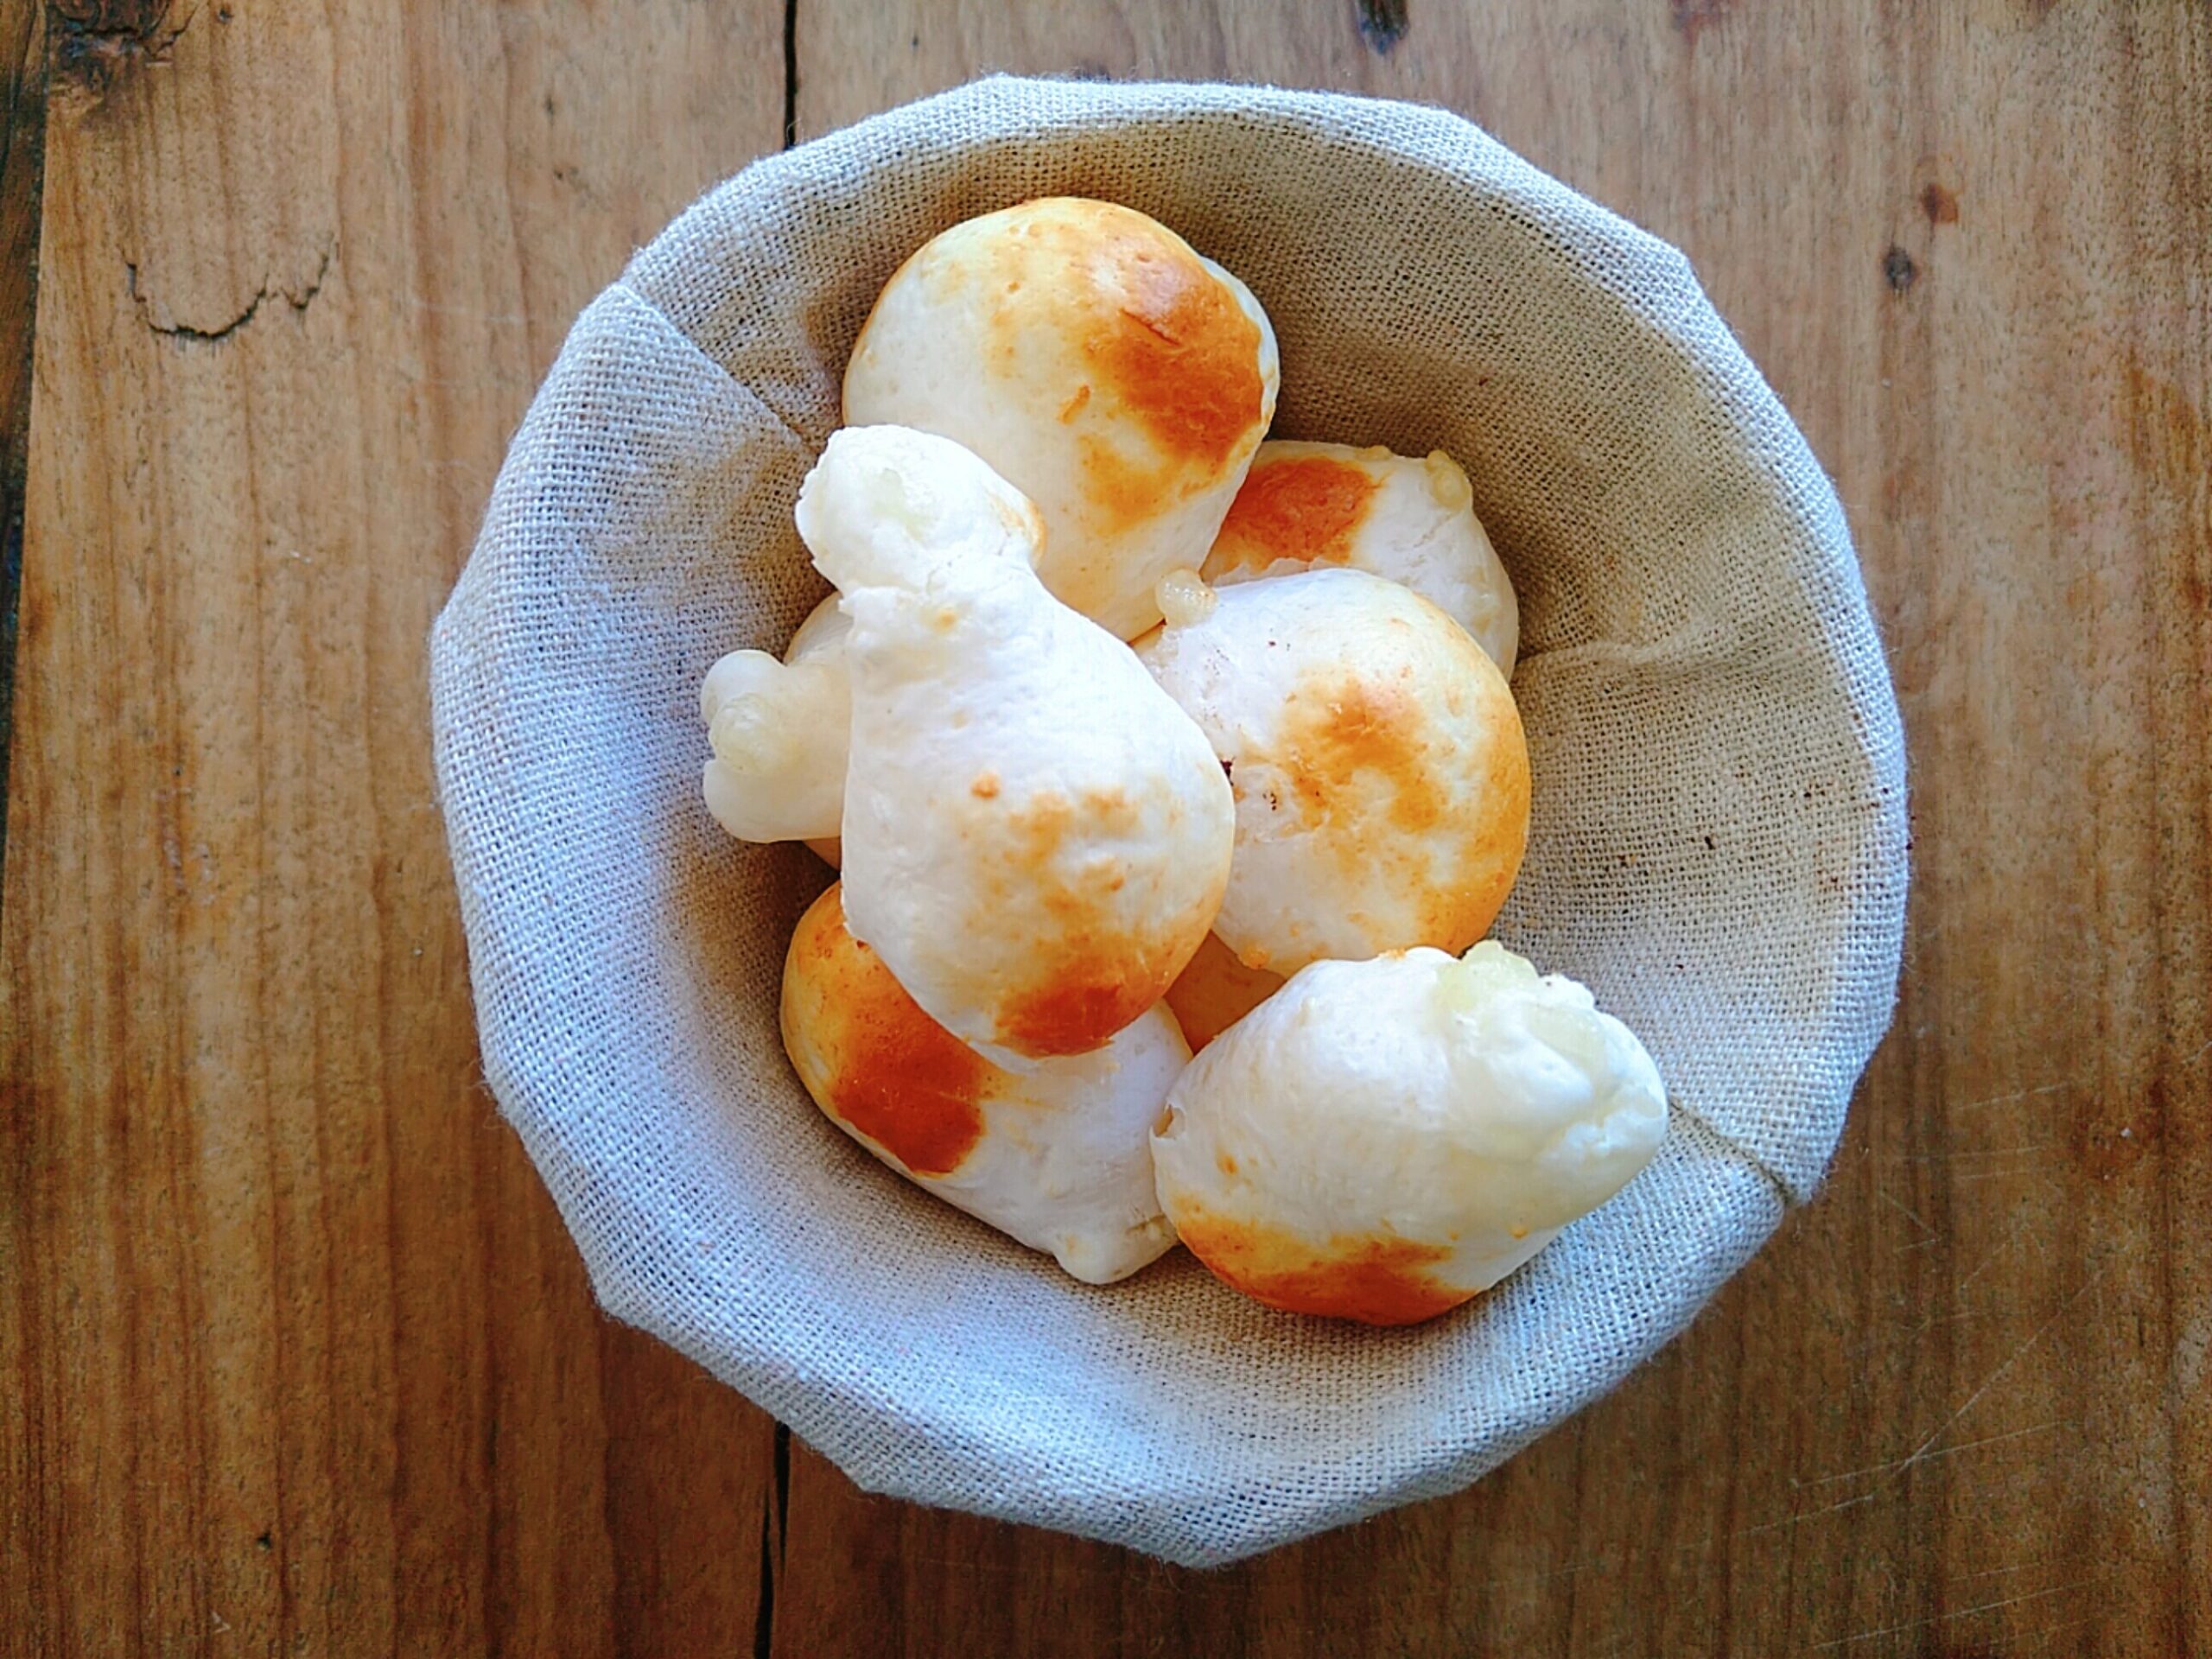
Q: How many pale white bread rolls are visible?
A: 7